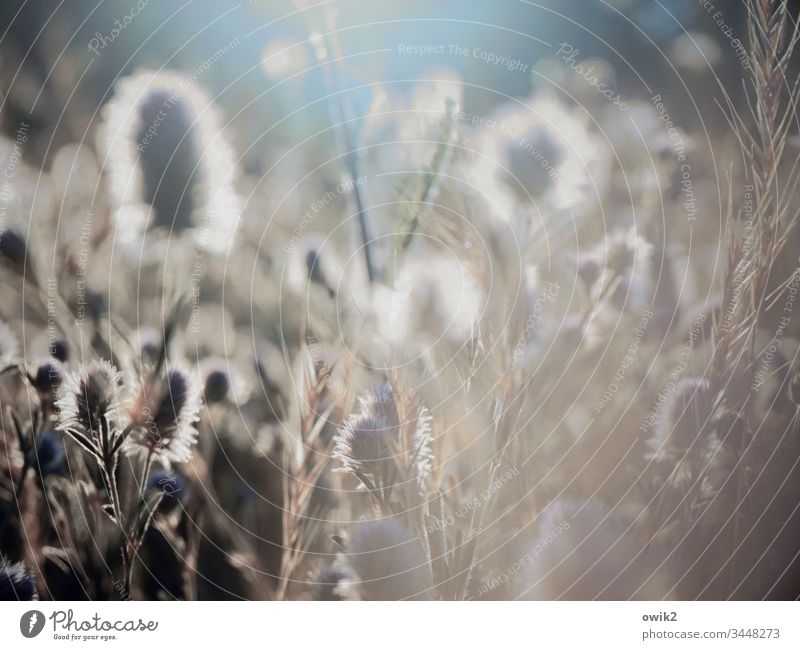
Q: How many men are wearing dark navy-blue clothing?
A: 0